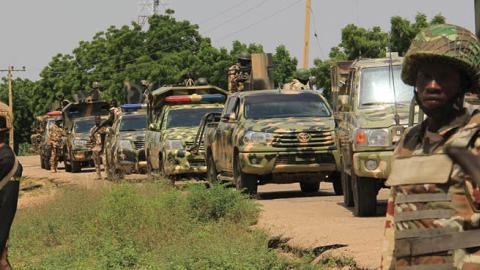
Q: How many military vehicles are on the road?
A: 6